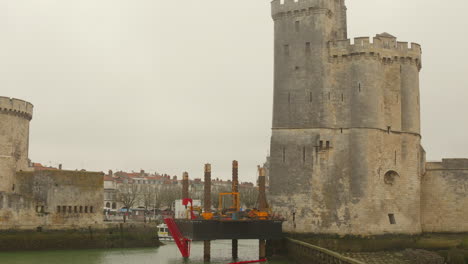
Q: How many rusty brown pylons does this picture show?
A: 4